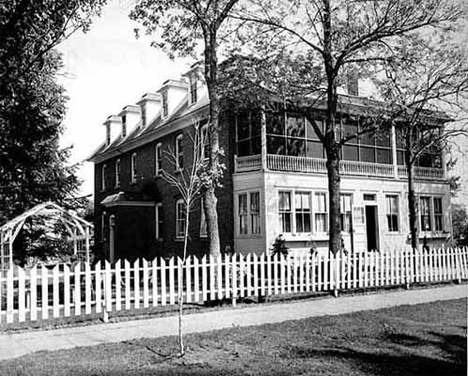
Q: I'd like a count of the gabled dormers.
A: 5